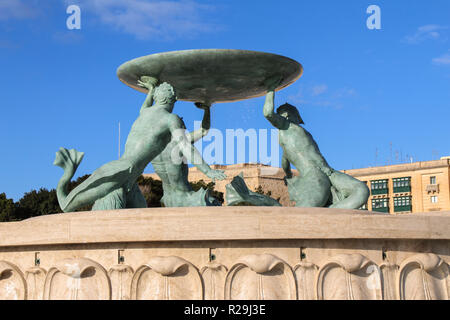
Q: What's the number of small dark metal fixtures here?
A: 5